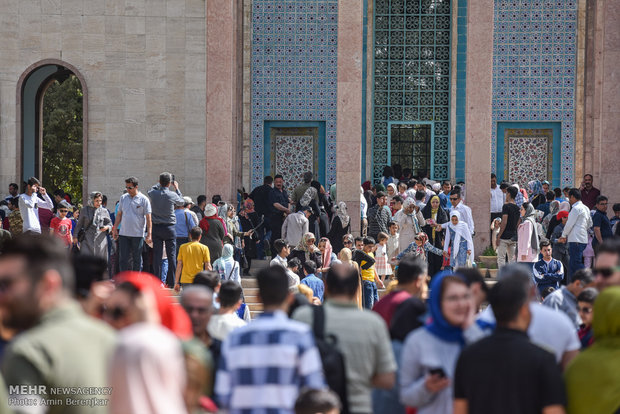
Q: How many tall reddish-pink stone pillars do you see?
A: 4